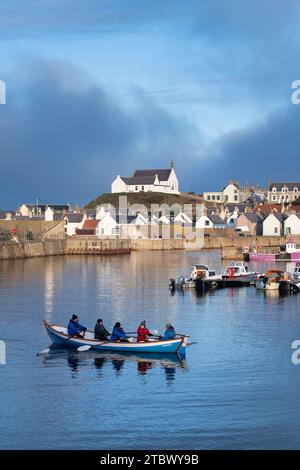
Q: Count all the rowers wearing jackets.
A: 5